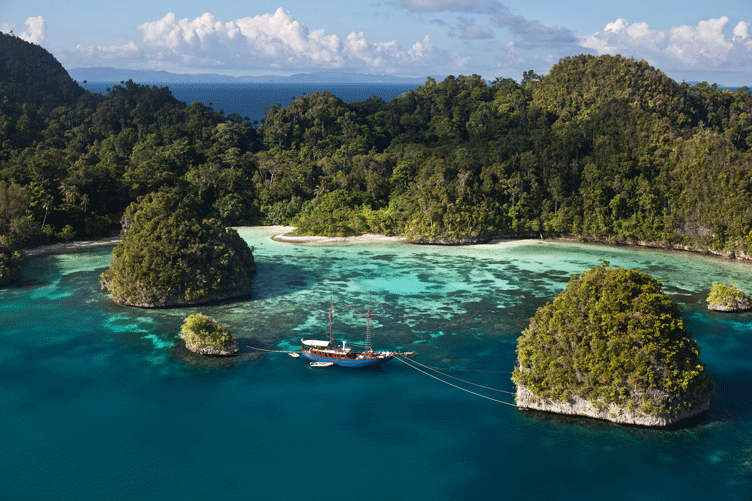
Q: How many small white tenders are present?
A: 2